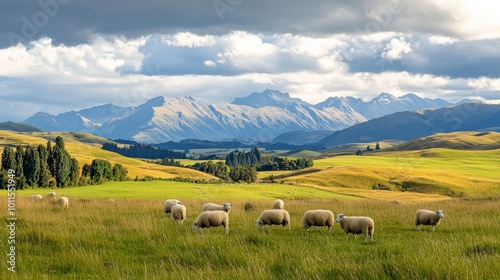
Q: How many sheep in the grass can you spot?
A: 12